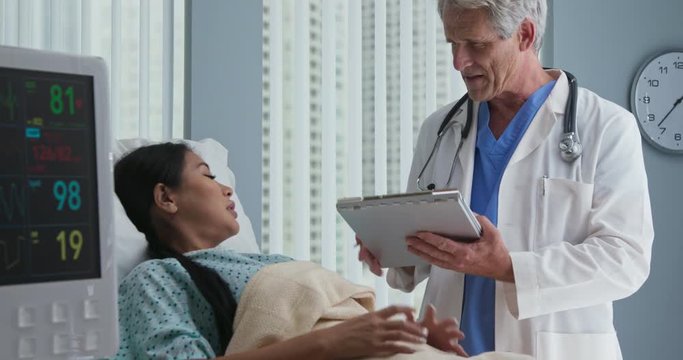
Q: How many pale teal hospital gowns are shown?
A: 1